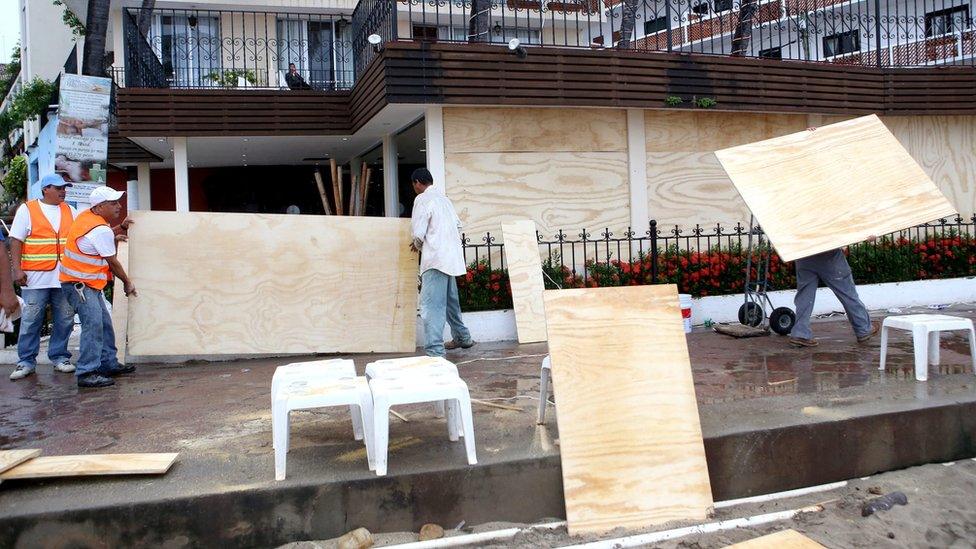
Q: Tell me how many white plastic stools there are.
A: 6